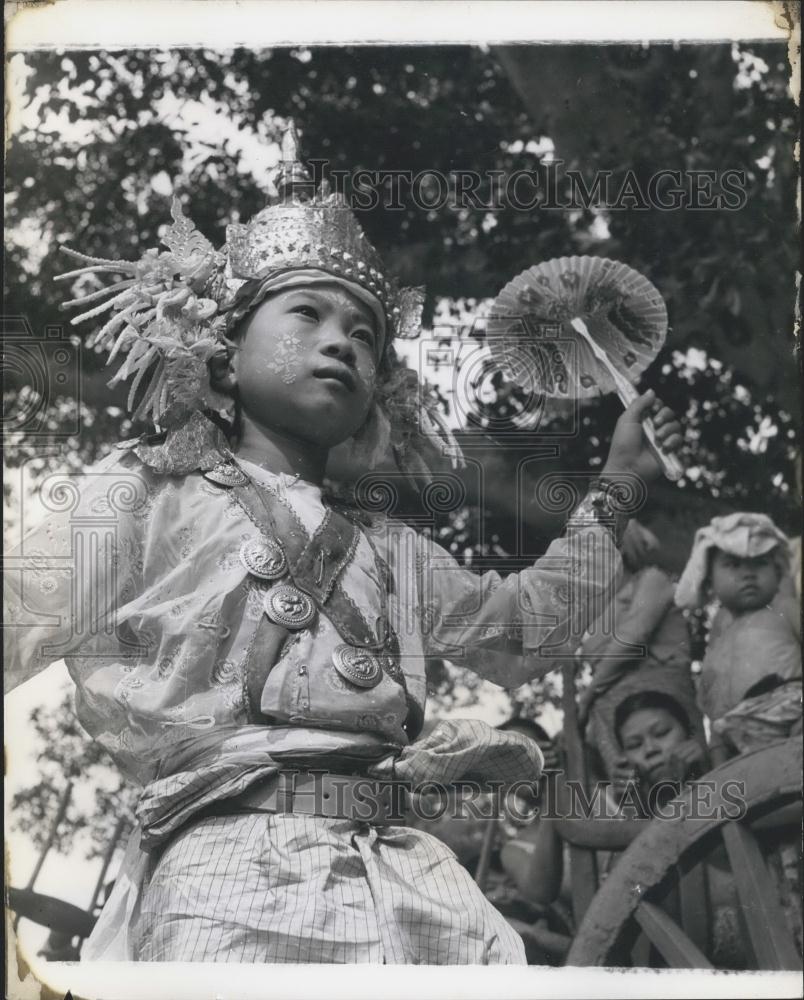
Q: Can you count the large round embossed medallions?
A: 4